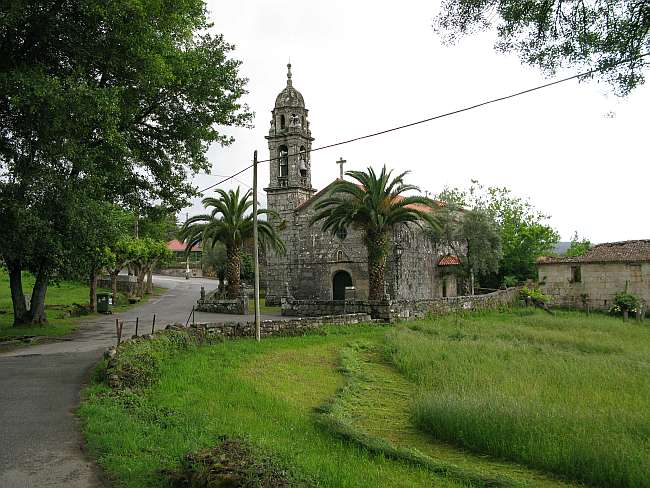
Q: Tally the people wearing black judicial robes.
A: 0